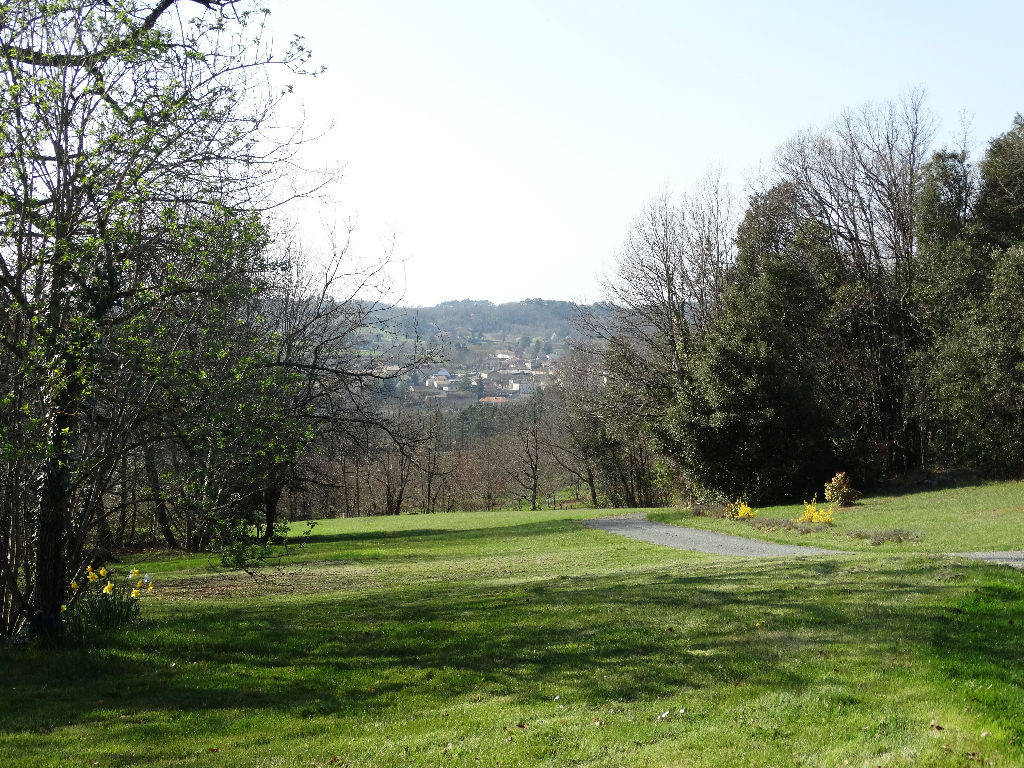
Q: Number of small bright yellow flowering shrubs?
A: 2